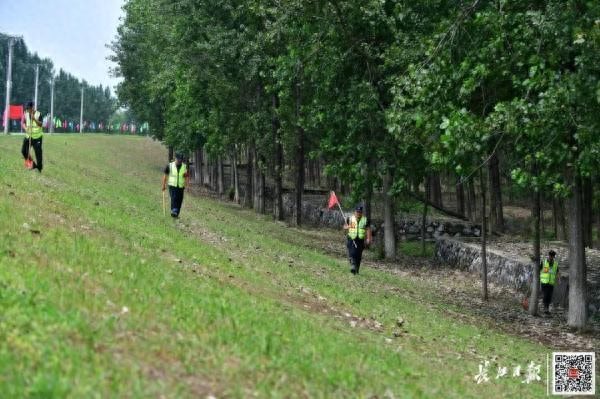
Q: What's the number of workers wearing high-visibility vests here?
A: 4